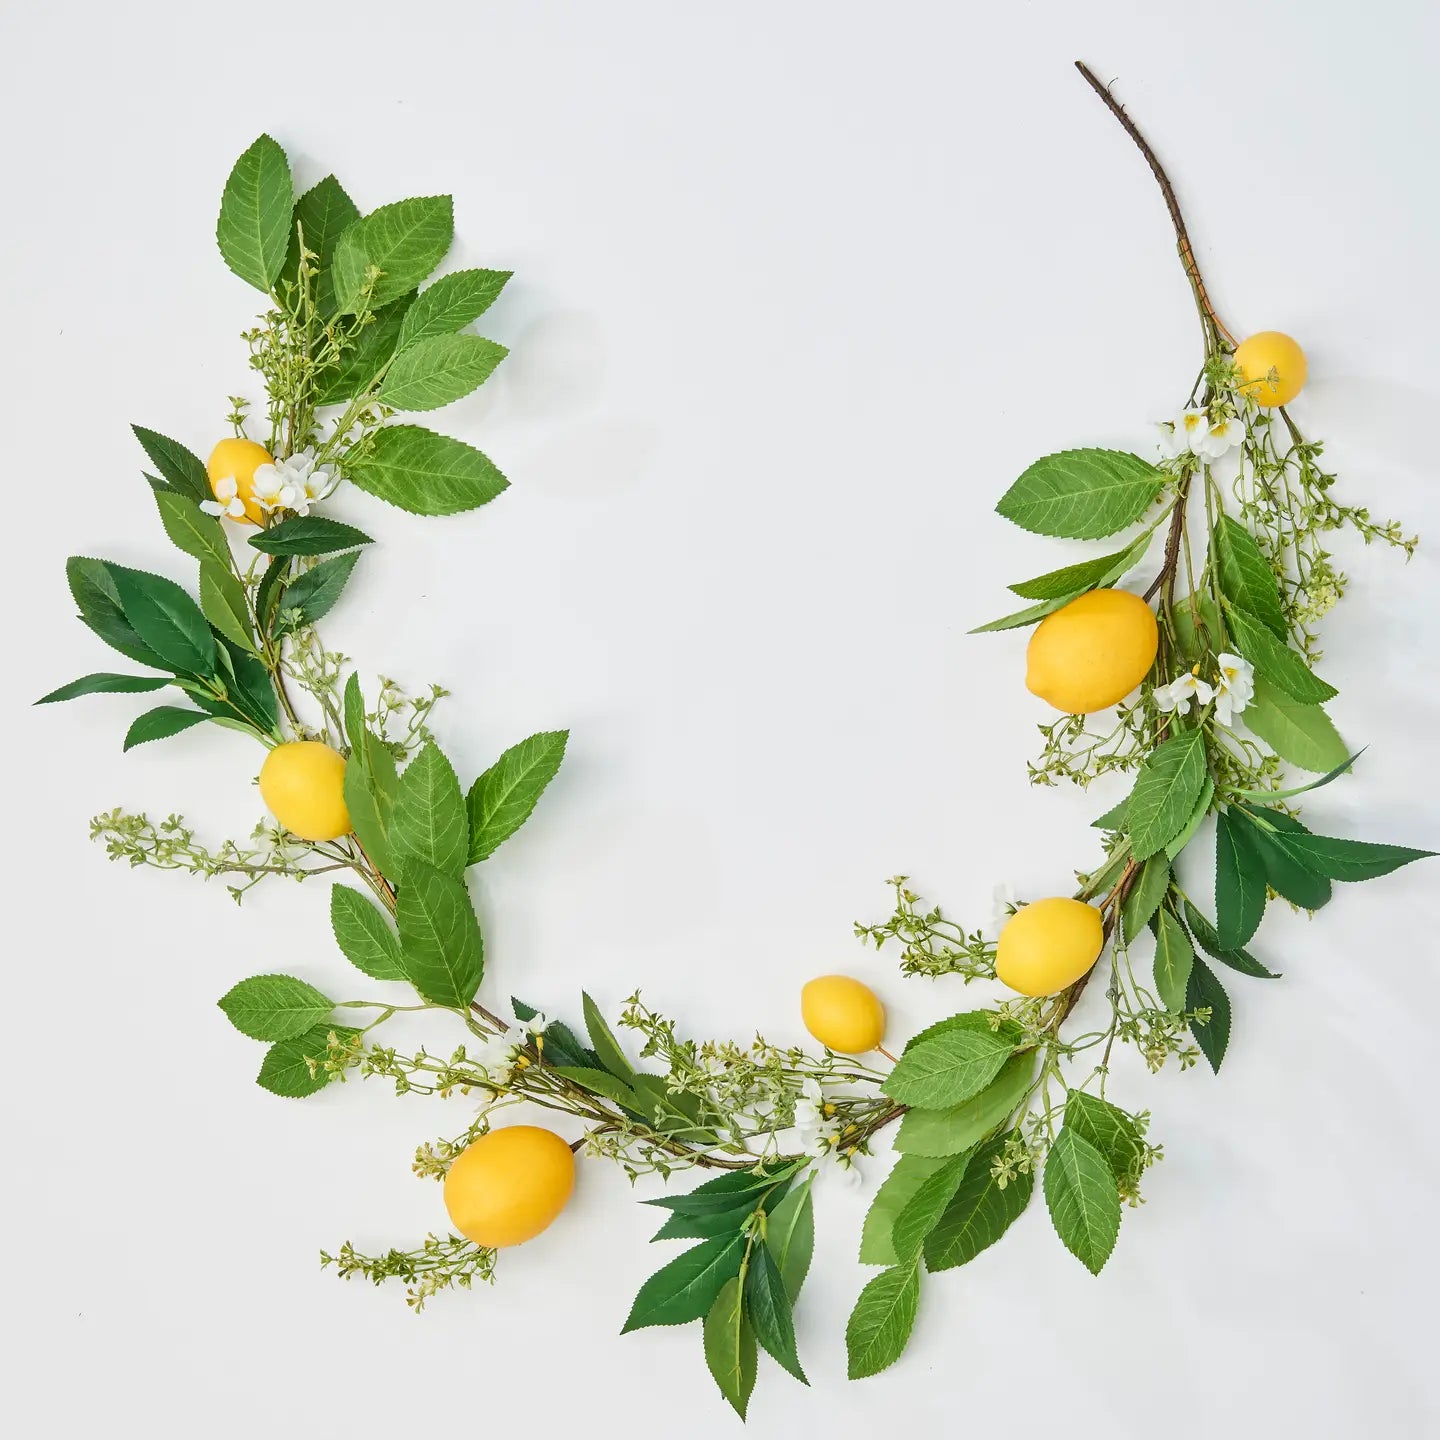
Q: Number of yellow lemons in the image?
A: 7